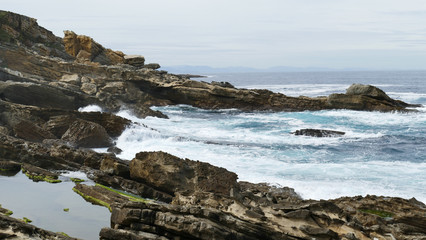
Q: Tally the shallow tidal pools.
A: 1